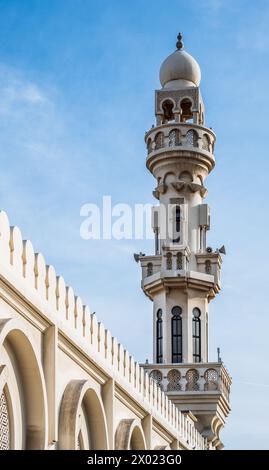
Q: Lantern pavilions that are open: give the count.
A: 1